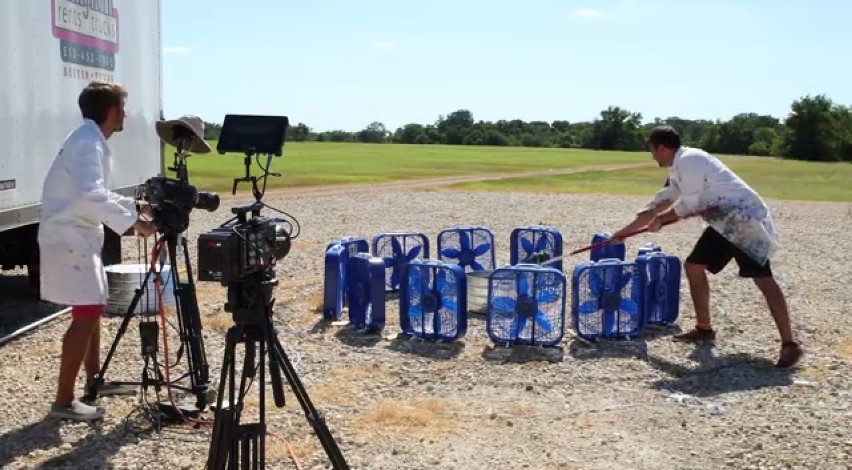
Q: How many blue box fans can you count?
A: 12